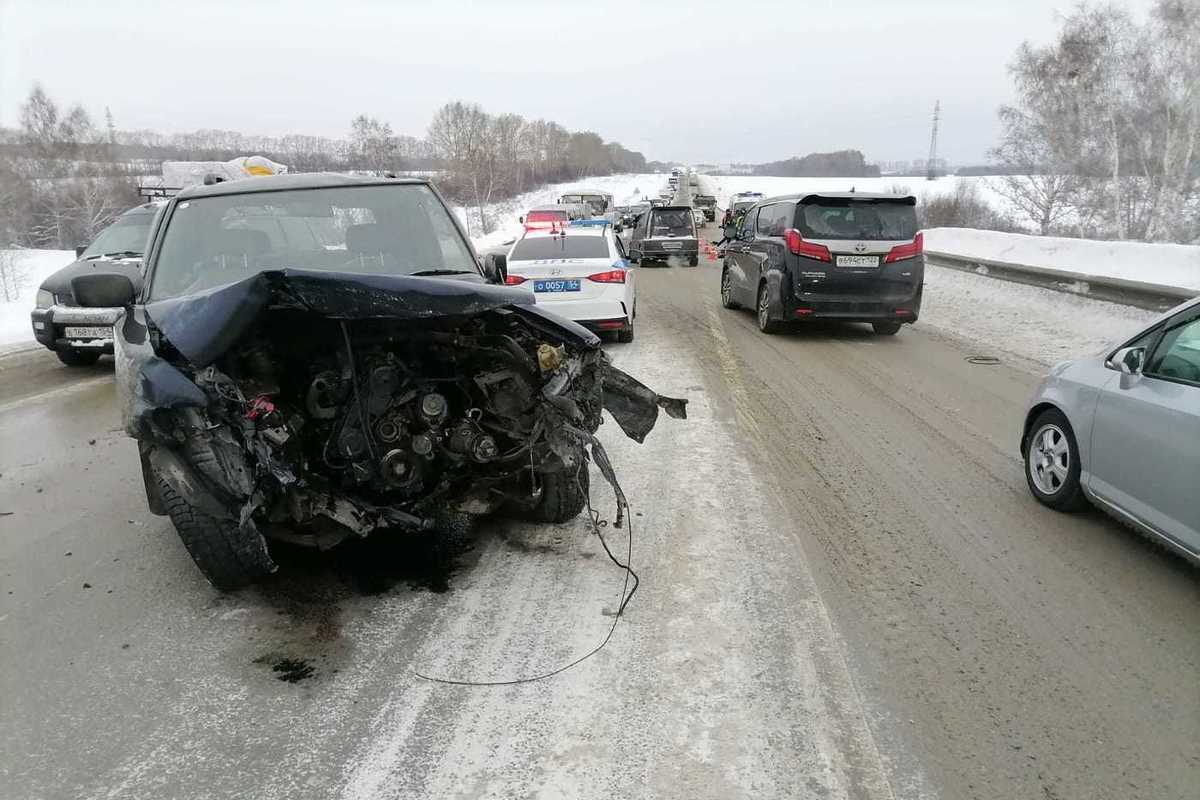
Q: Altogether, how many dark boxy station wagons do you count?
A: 1